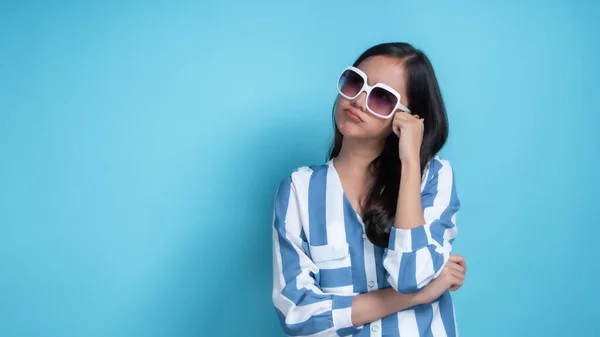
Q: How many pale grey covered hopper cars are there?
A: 0